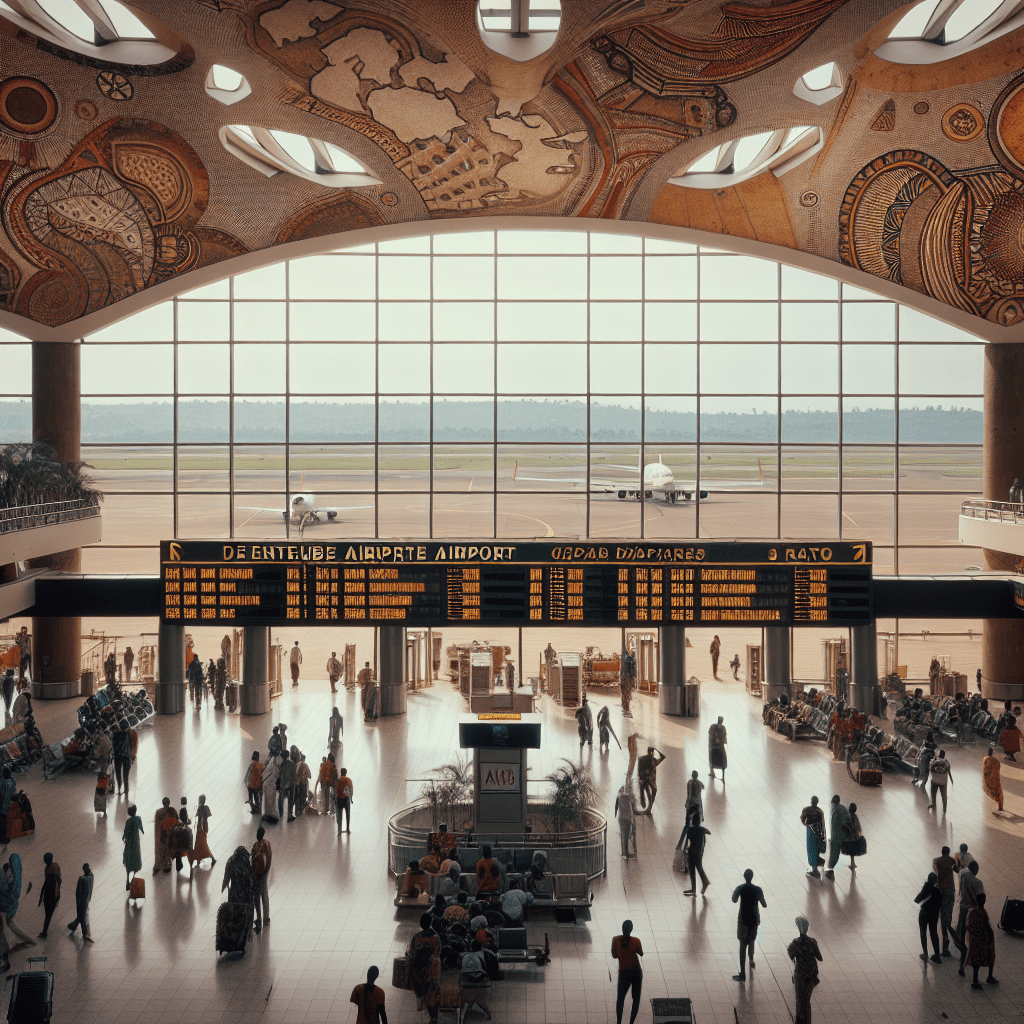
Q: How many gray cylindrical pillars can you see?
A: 6